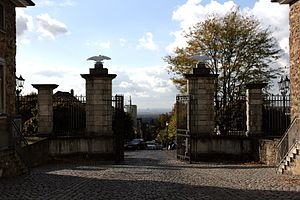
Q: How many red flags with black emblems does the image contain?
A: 0